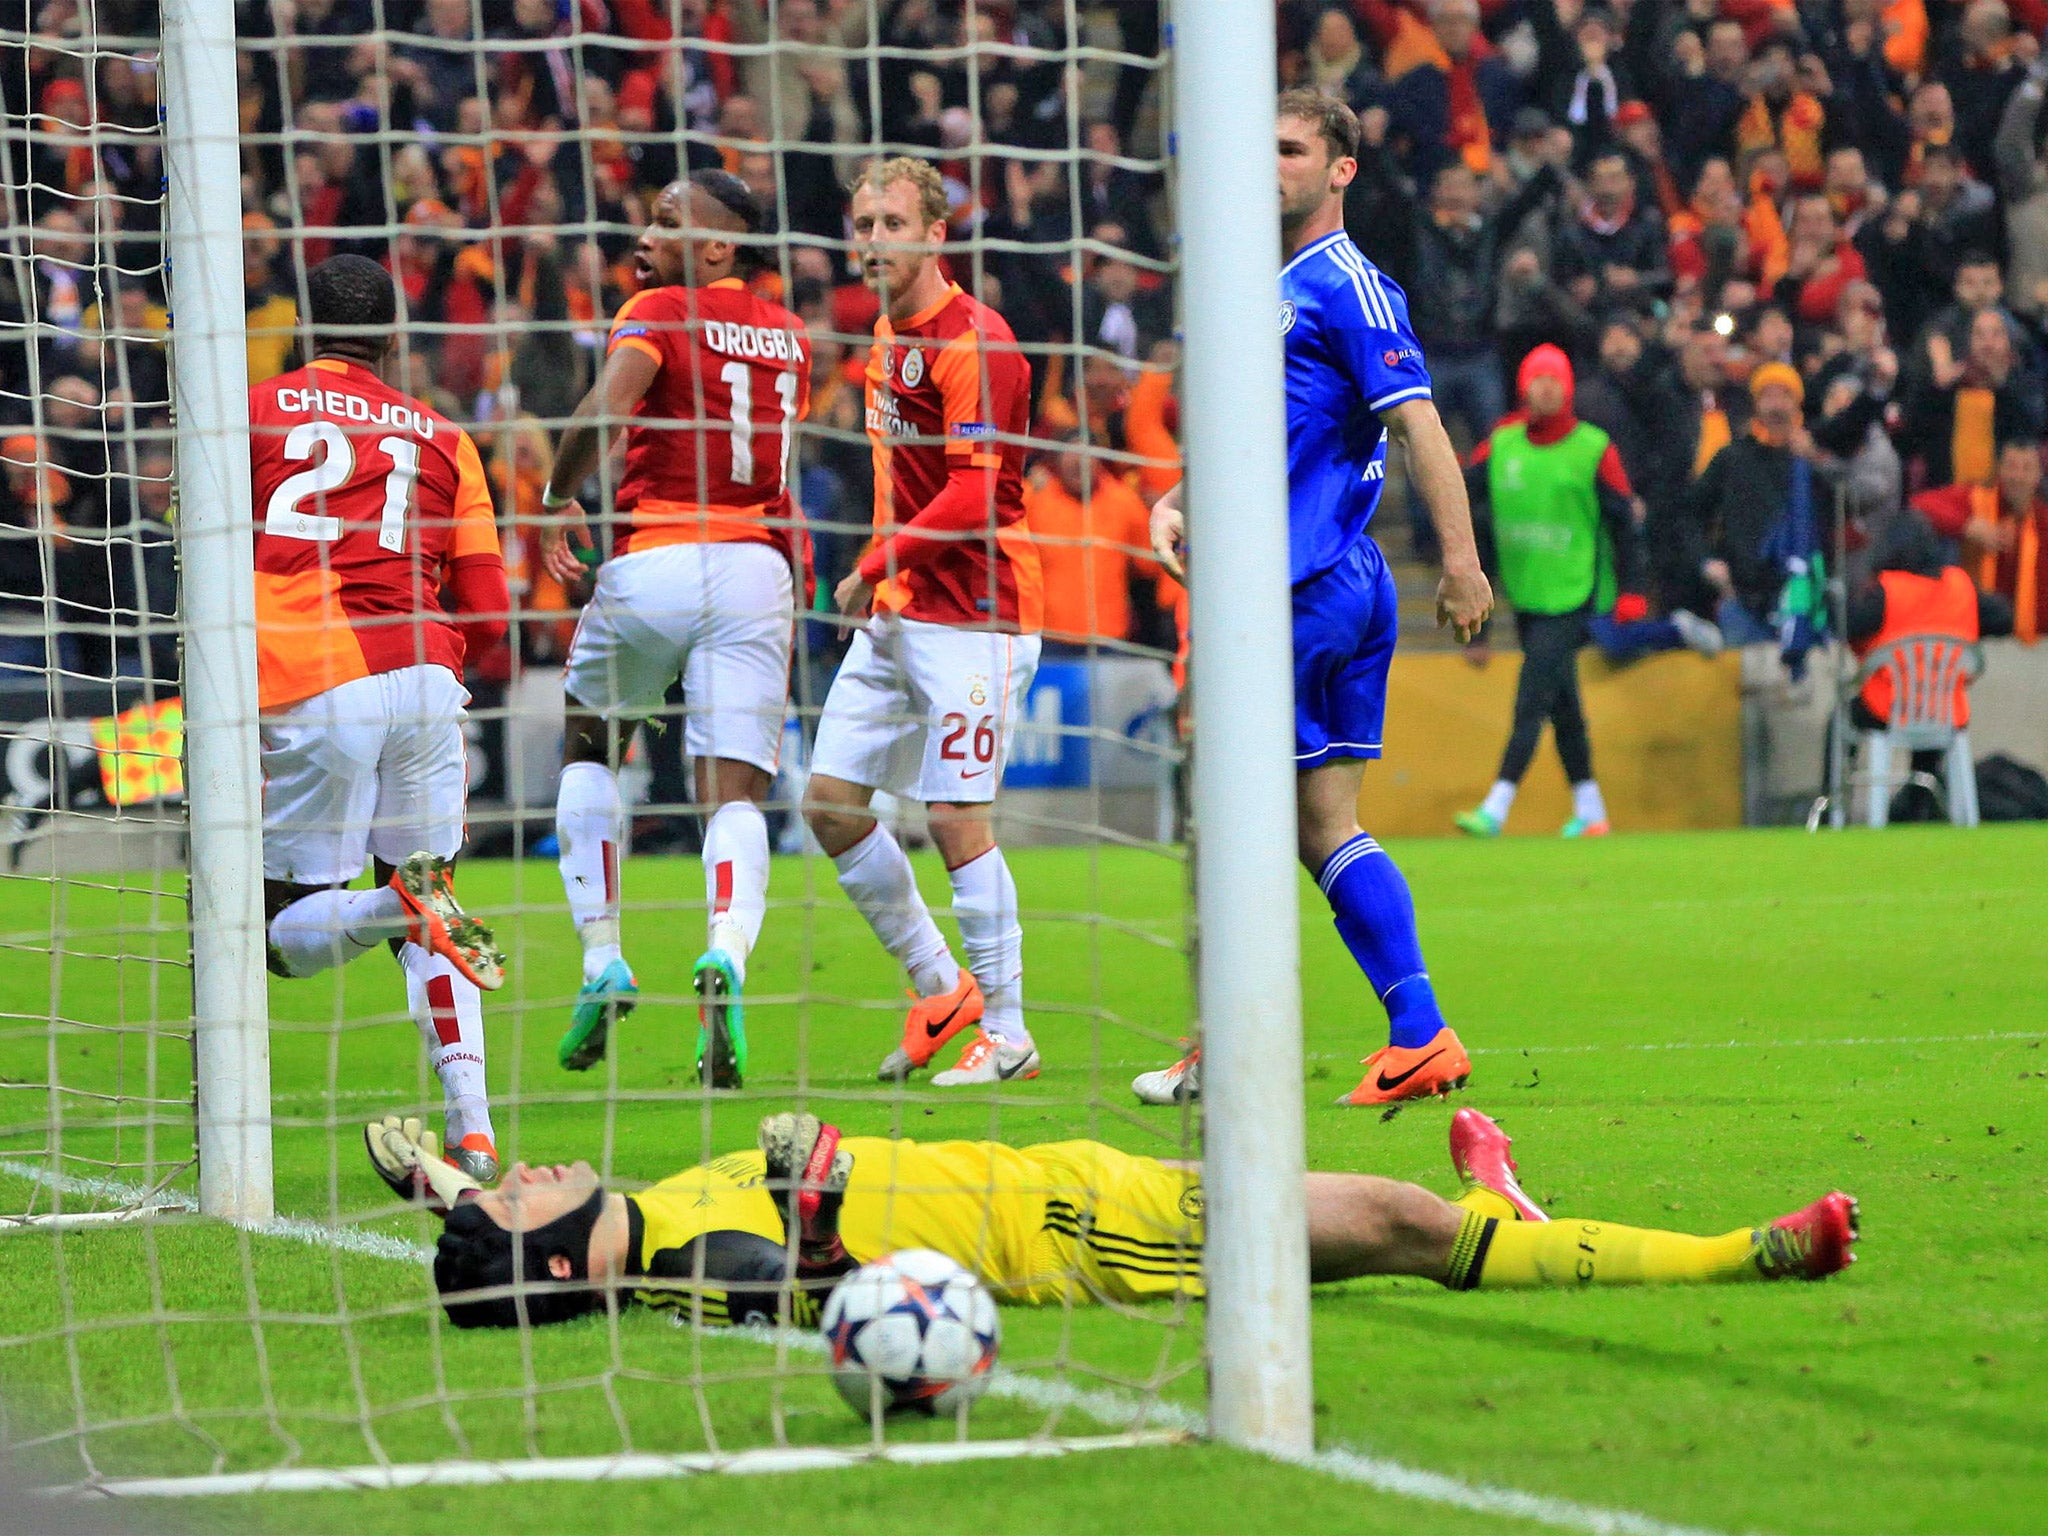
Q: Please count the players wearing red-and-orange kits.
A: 3